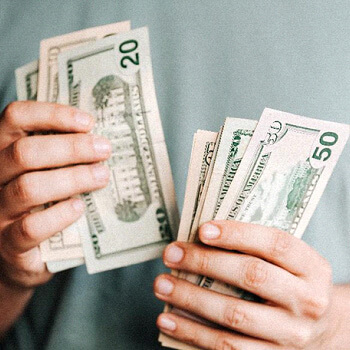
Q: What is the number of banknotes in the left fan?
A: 3